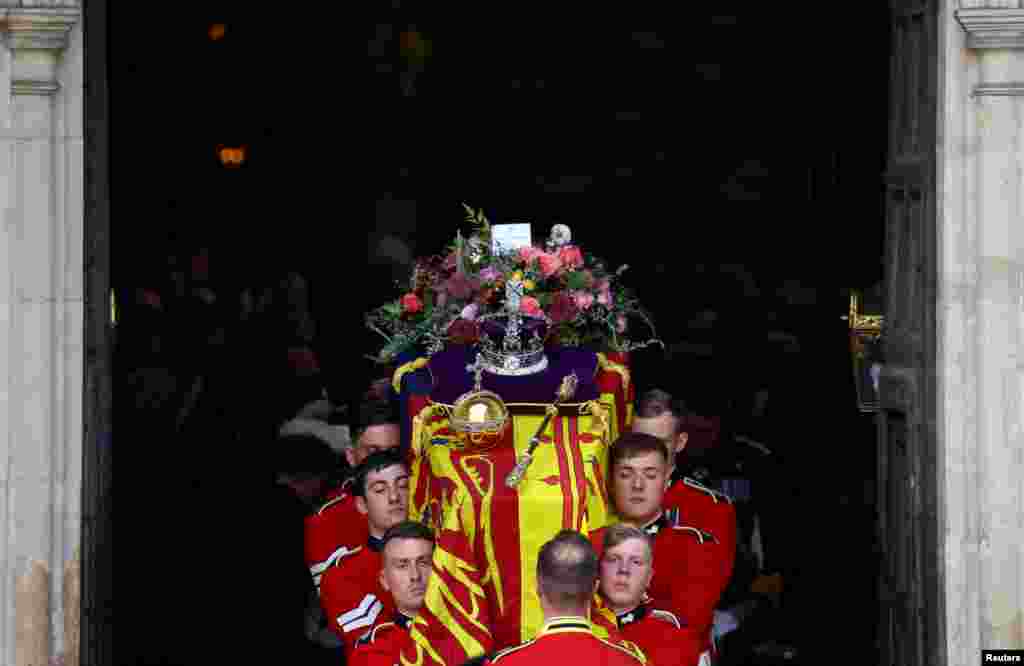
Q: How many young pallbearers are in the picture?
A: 6